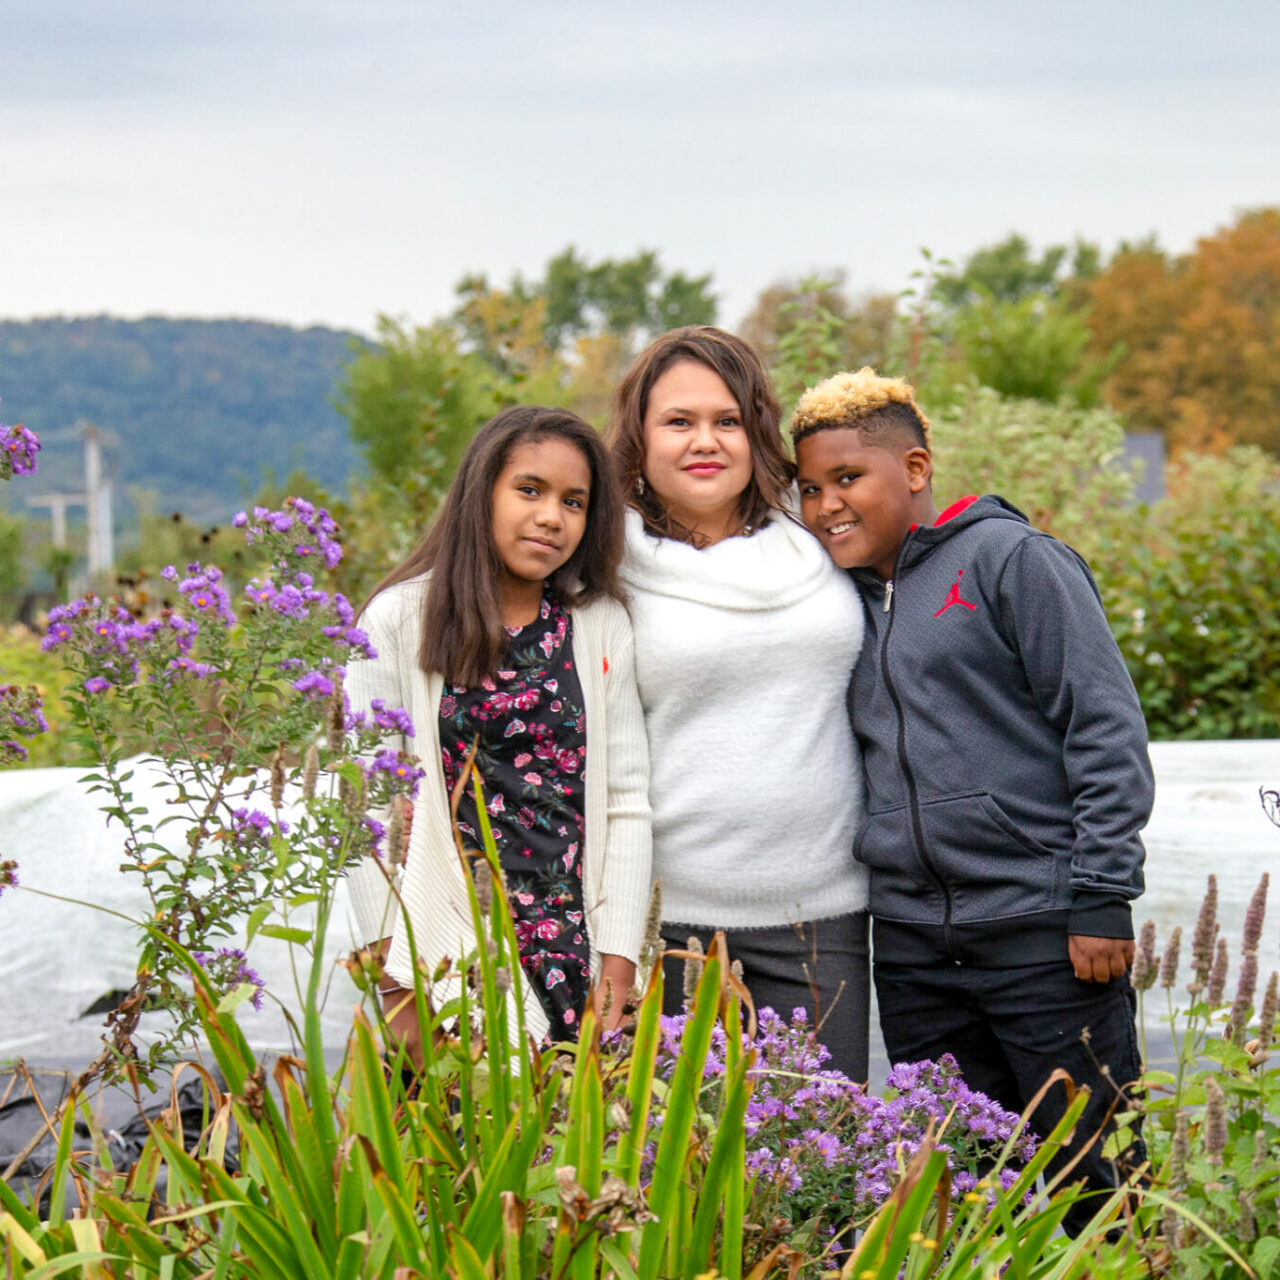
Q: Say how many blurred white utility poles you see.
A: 2